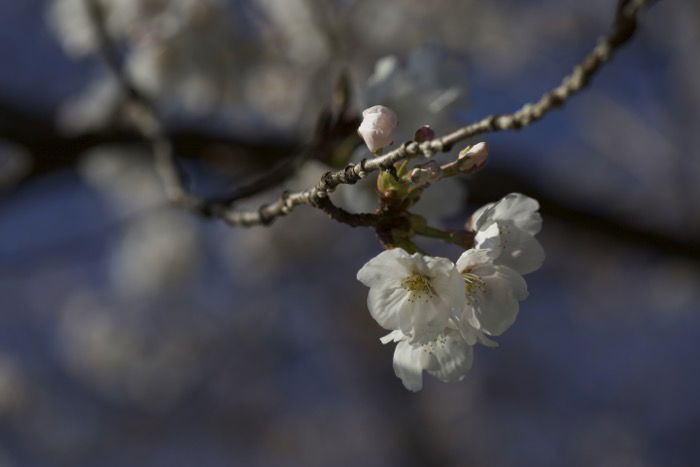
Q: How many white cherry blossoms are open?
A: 4